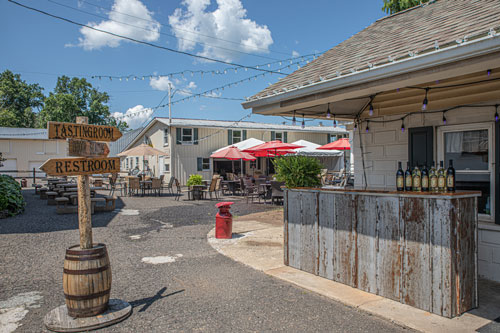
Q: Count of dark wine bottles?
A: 4